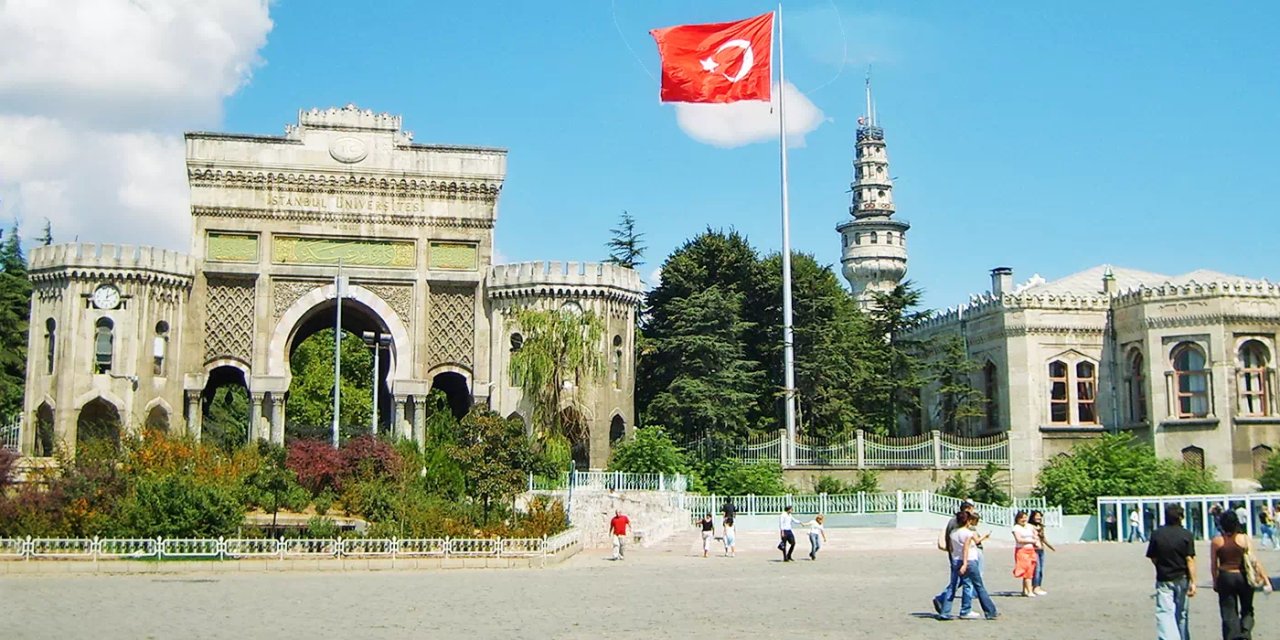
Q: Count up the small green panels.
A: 2